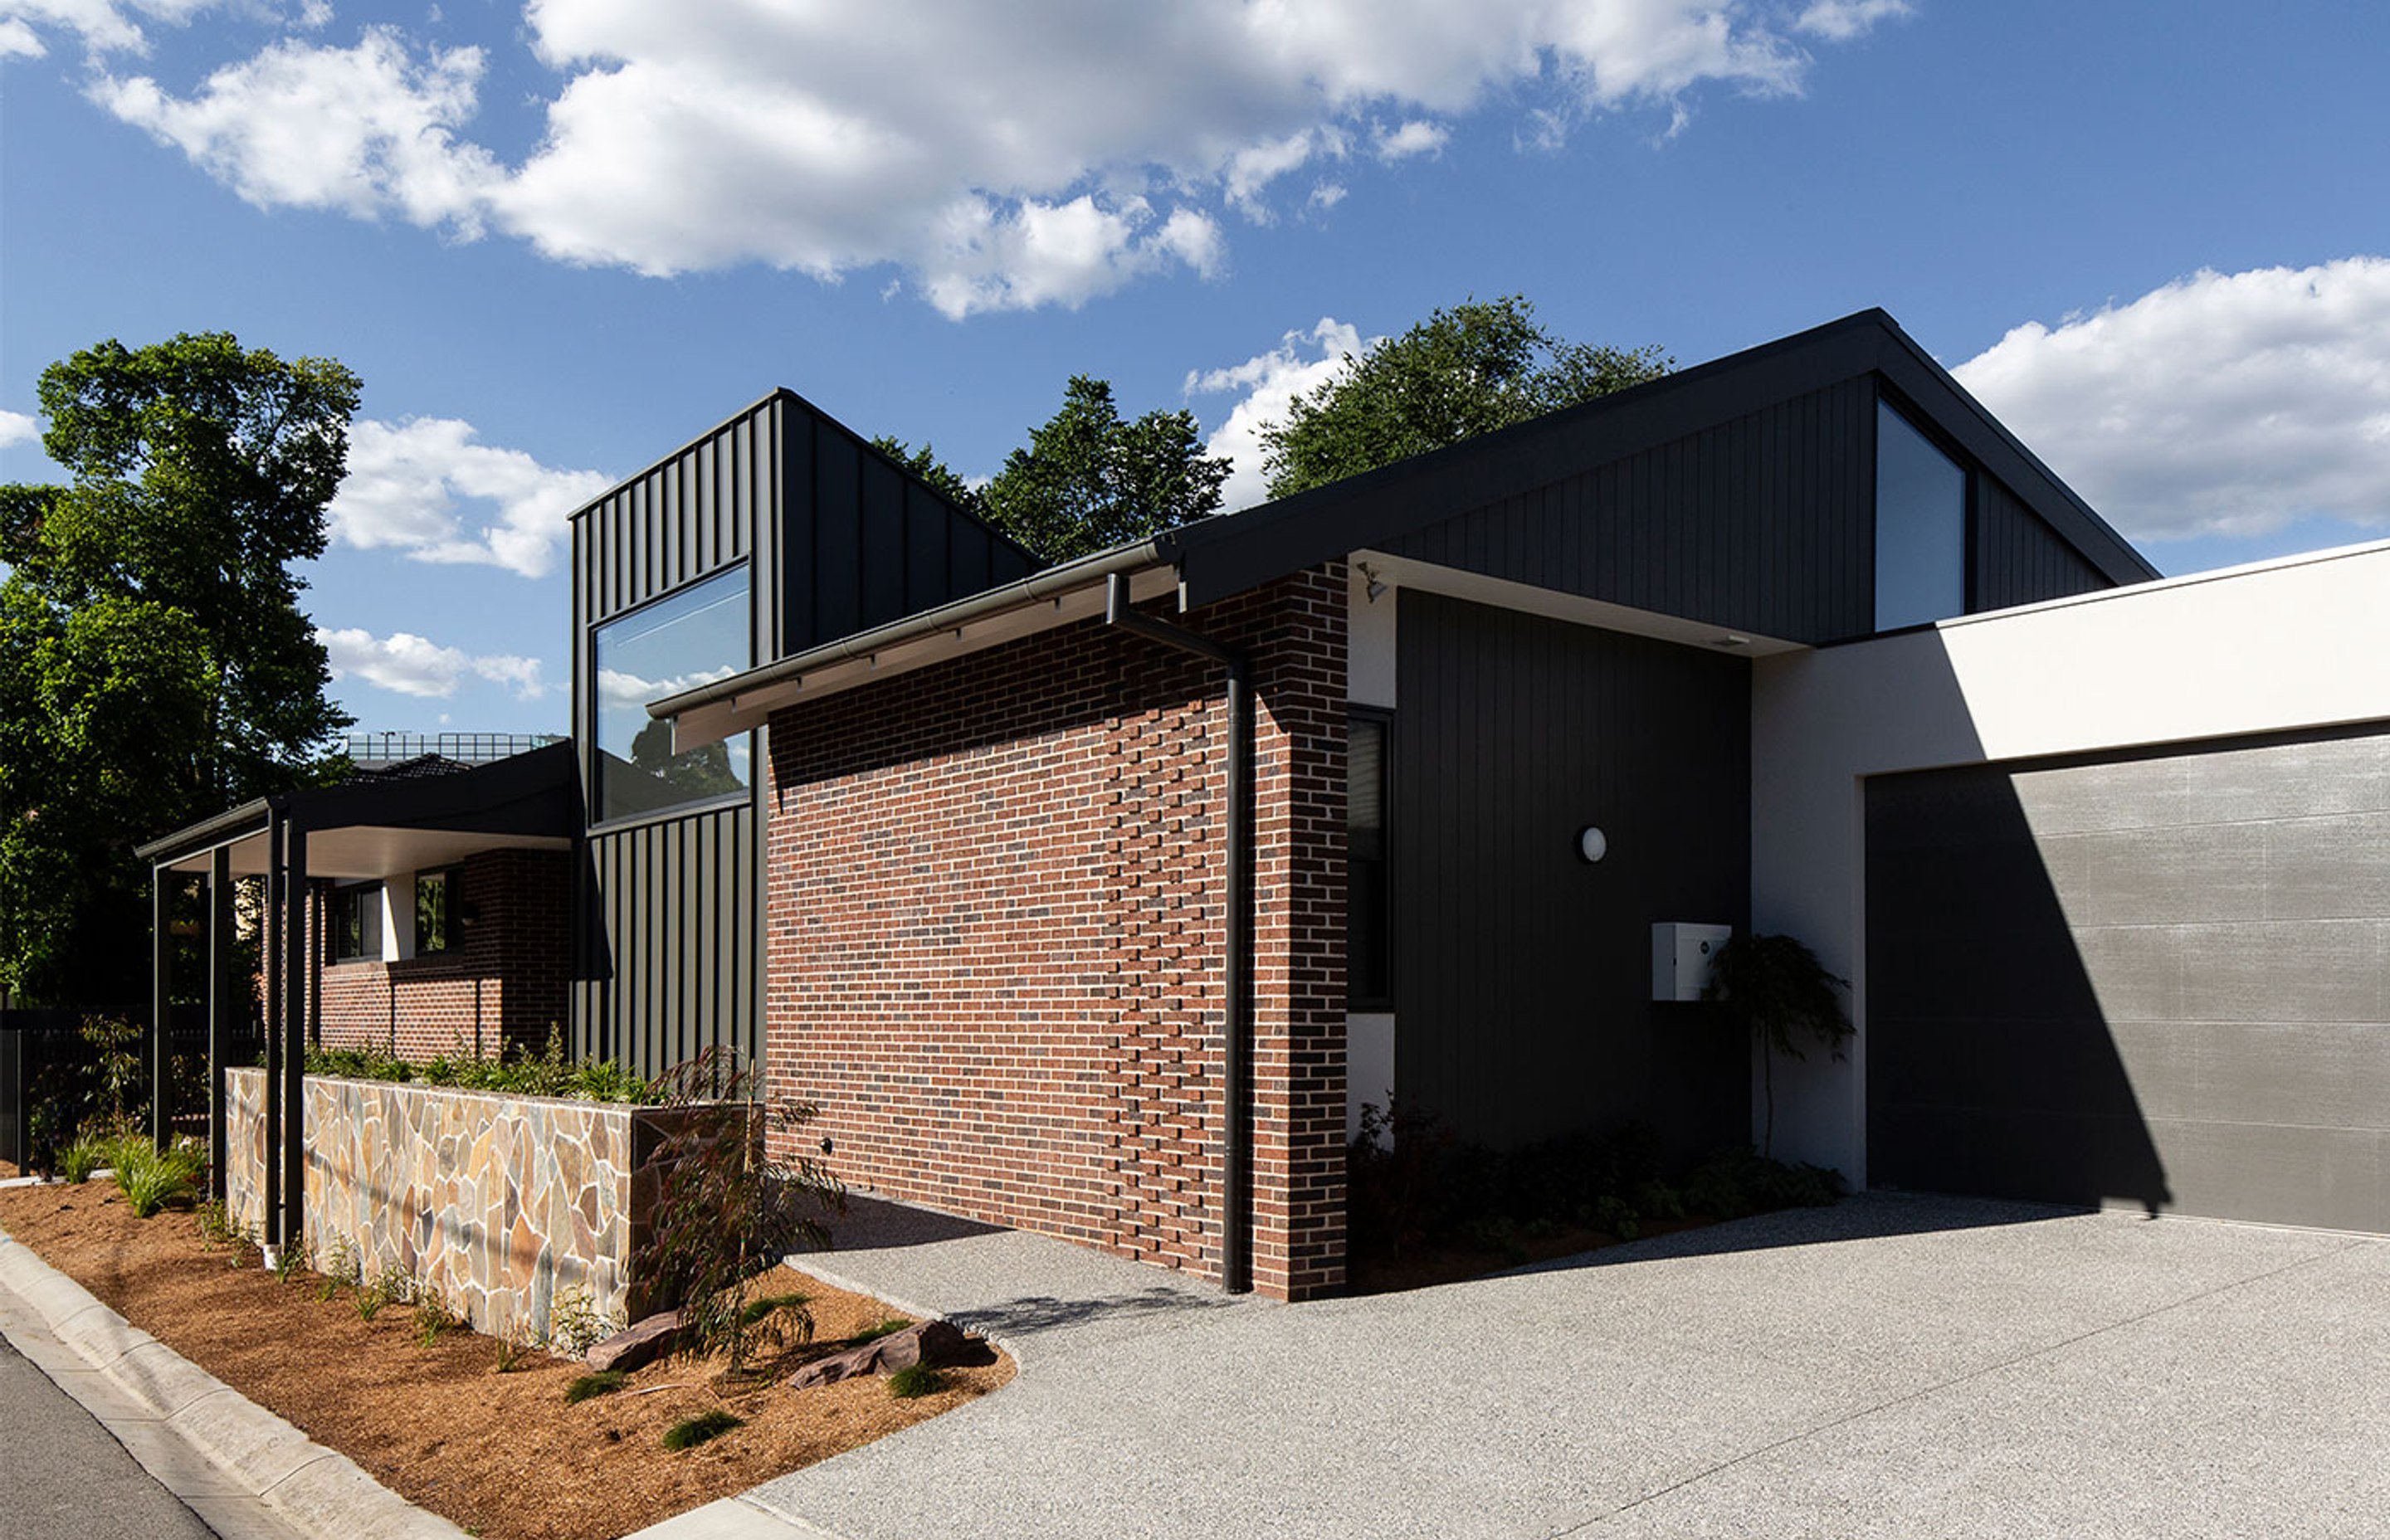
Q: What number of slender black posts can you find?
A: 4